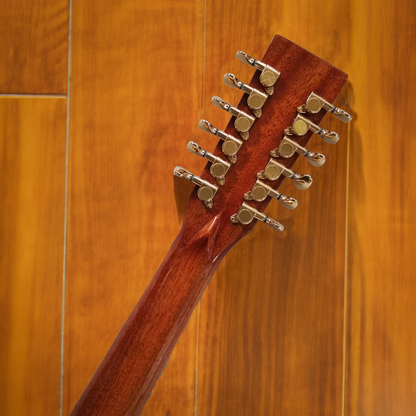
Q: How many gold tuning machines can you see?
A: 12